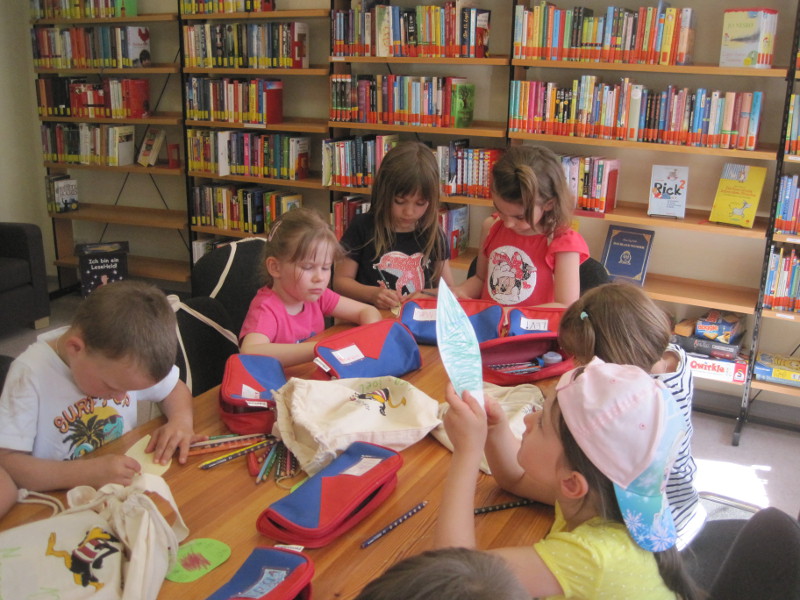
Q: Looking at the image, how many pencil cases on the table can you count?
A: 7